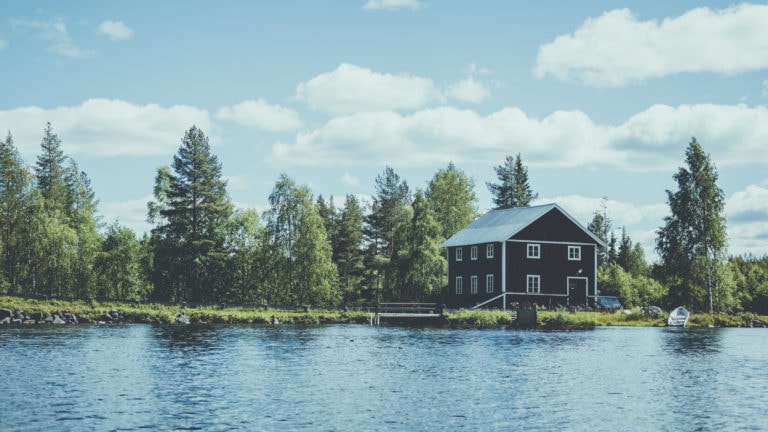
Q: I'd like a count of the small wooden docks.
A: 1